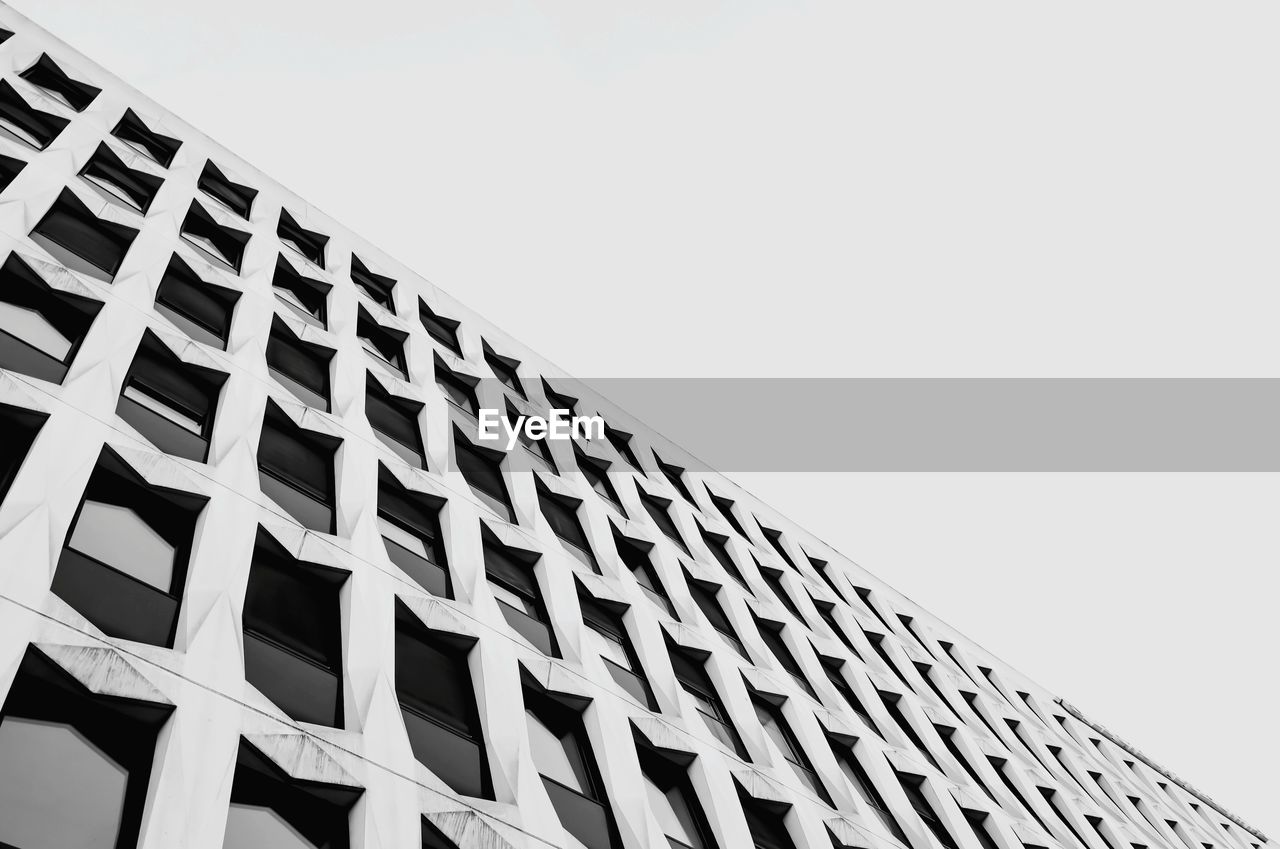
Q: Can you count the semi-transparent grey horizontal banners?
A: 1